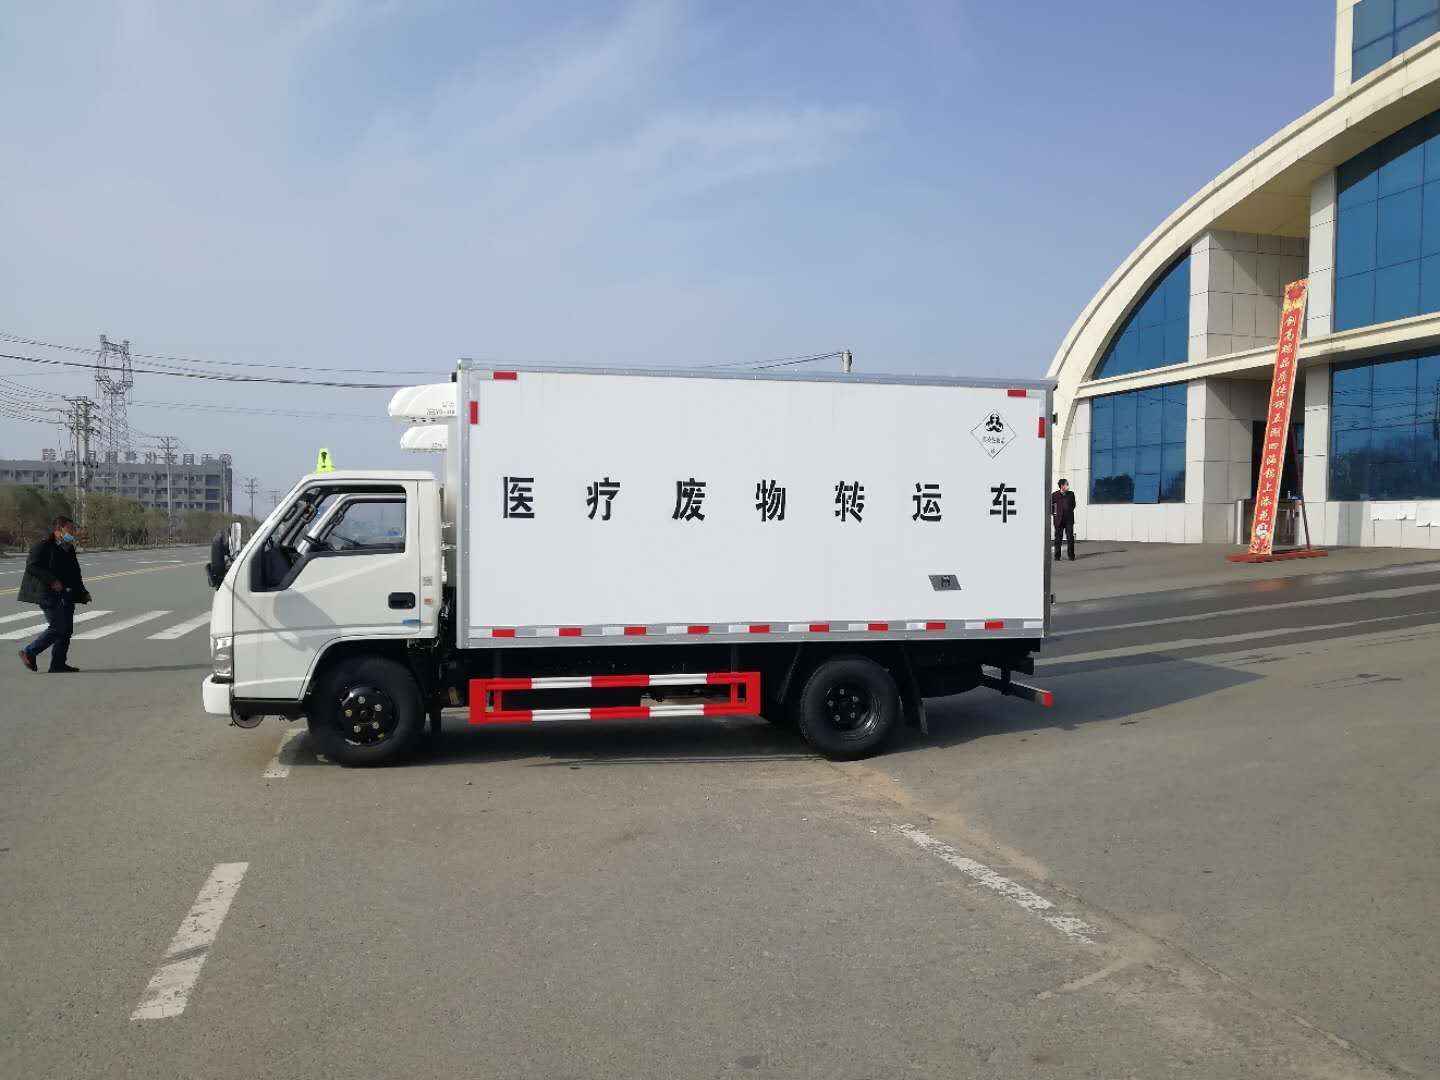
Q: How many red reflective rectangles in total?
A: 13